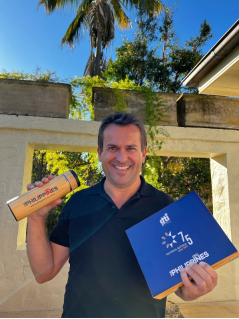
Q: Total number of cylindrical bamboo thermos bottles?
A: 1